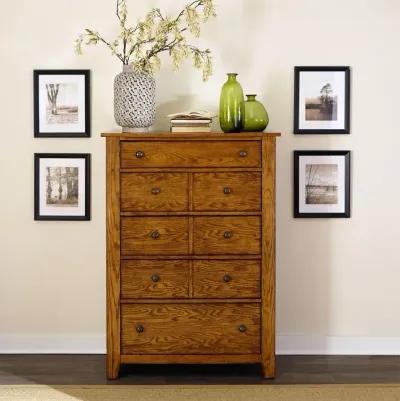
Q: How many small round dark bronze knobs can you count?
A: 10